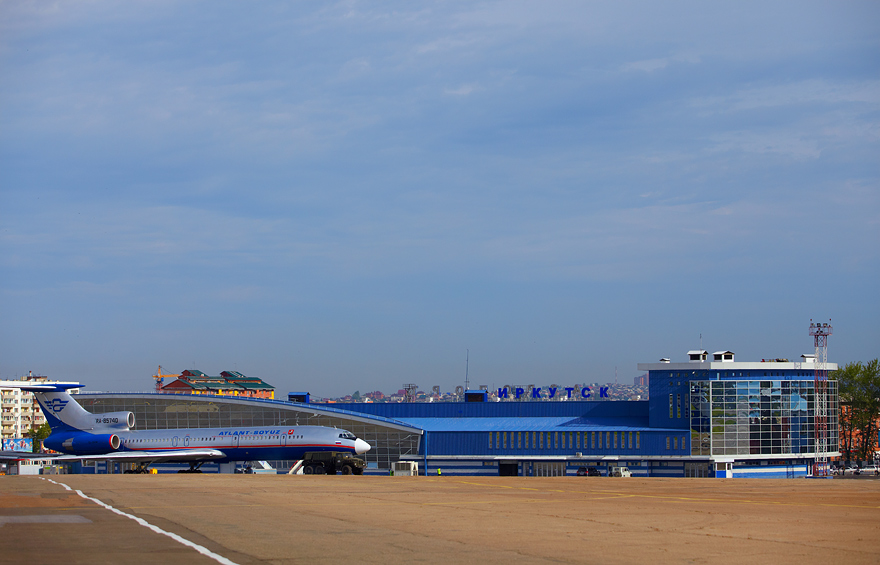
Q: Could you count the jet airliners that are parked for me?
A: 1